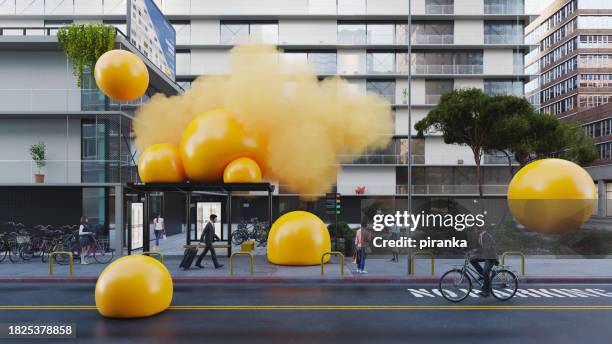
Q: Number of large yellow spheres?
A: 7